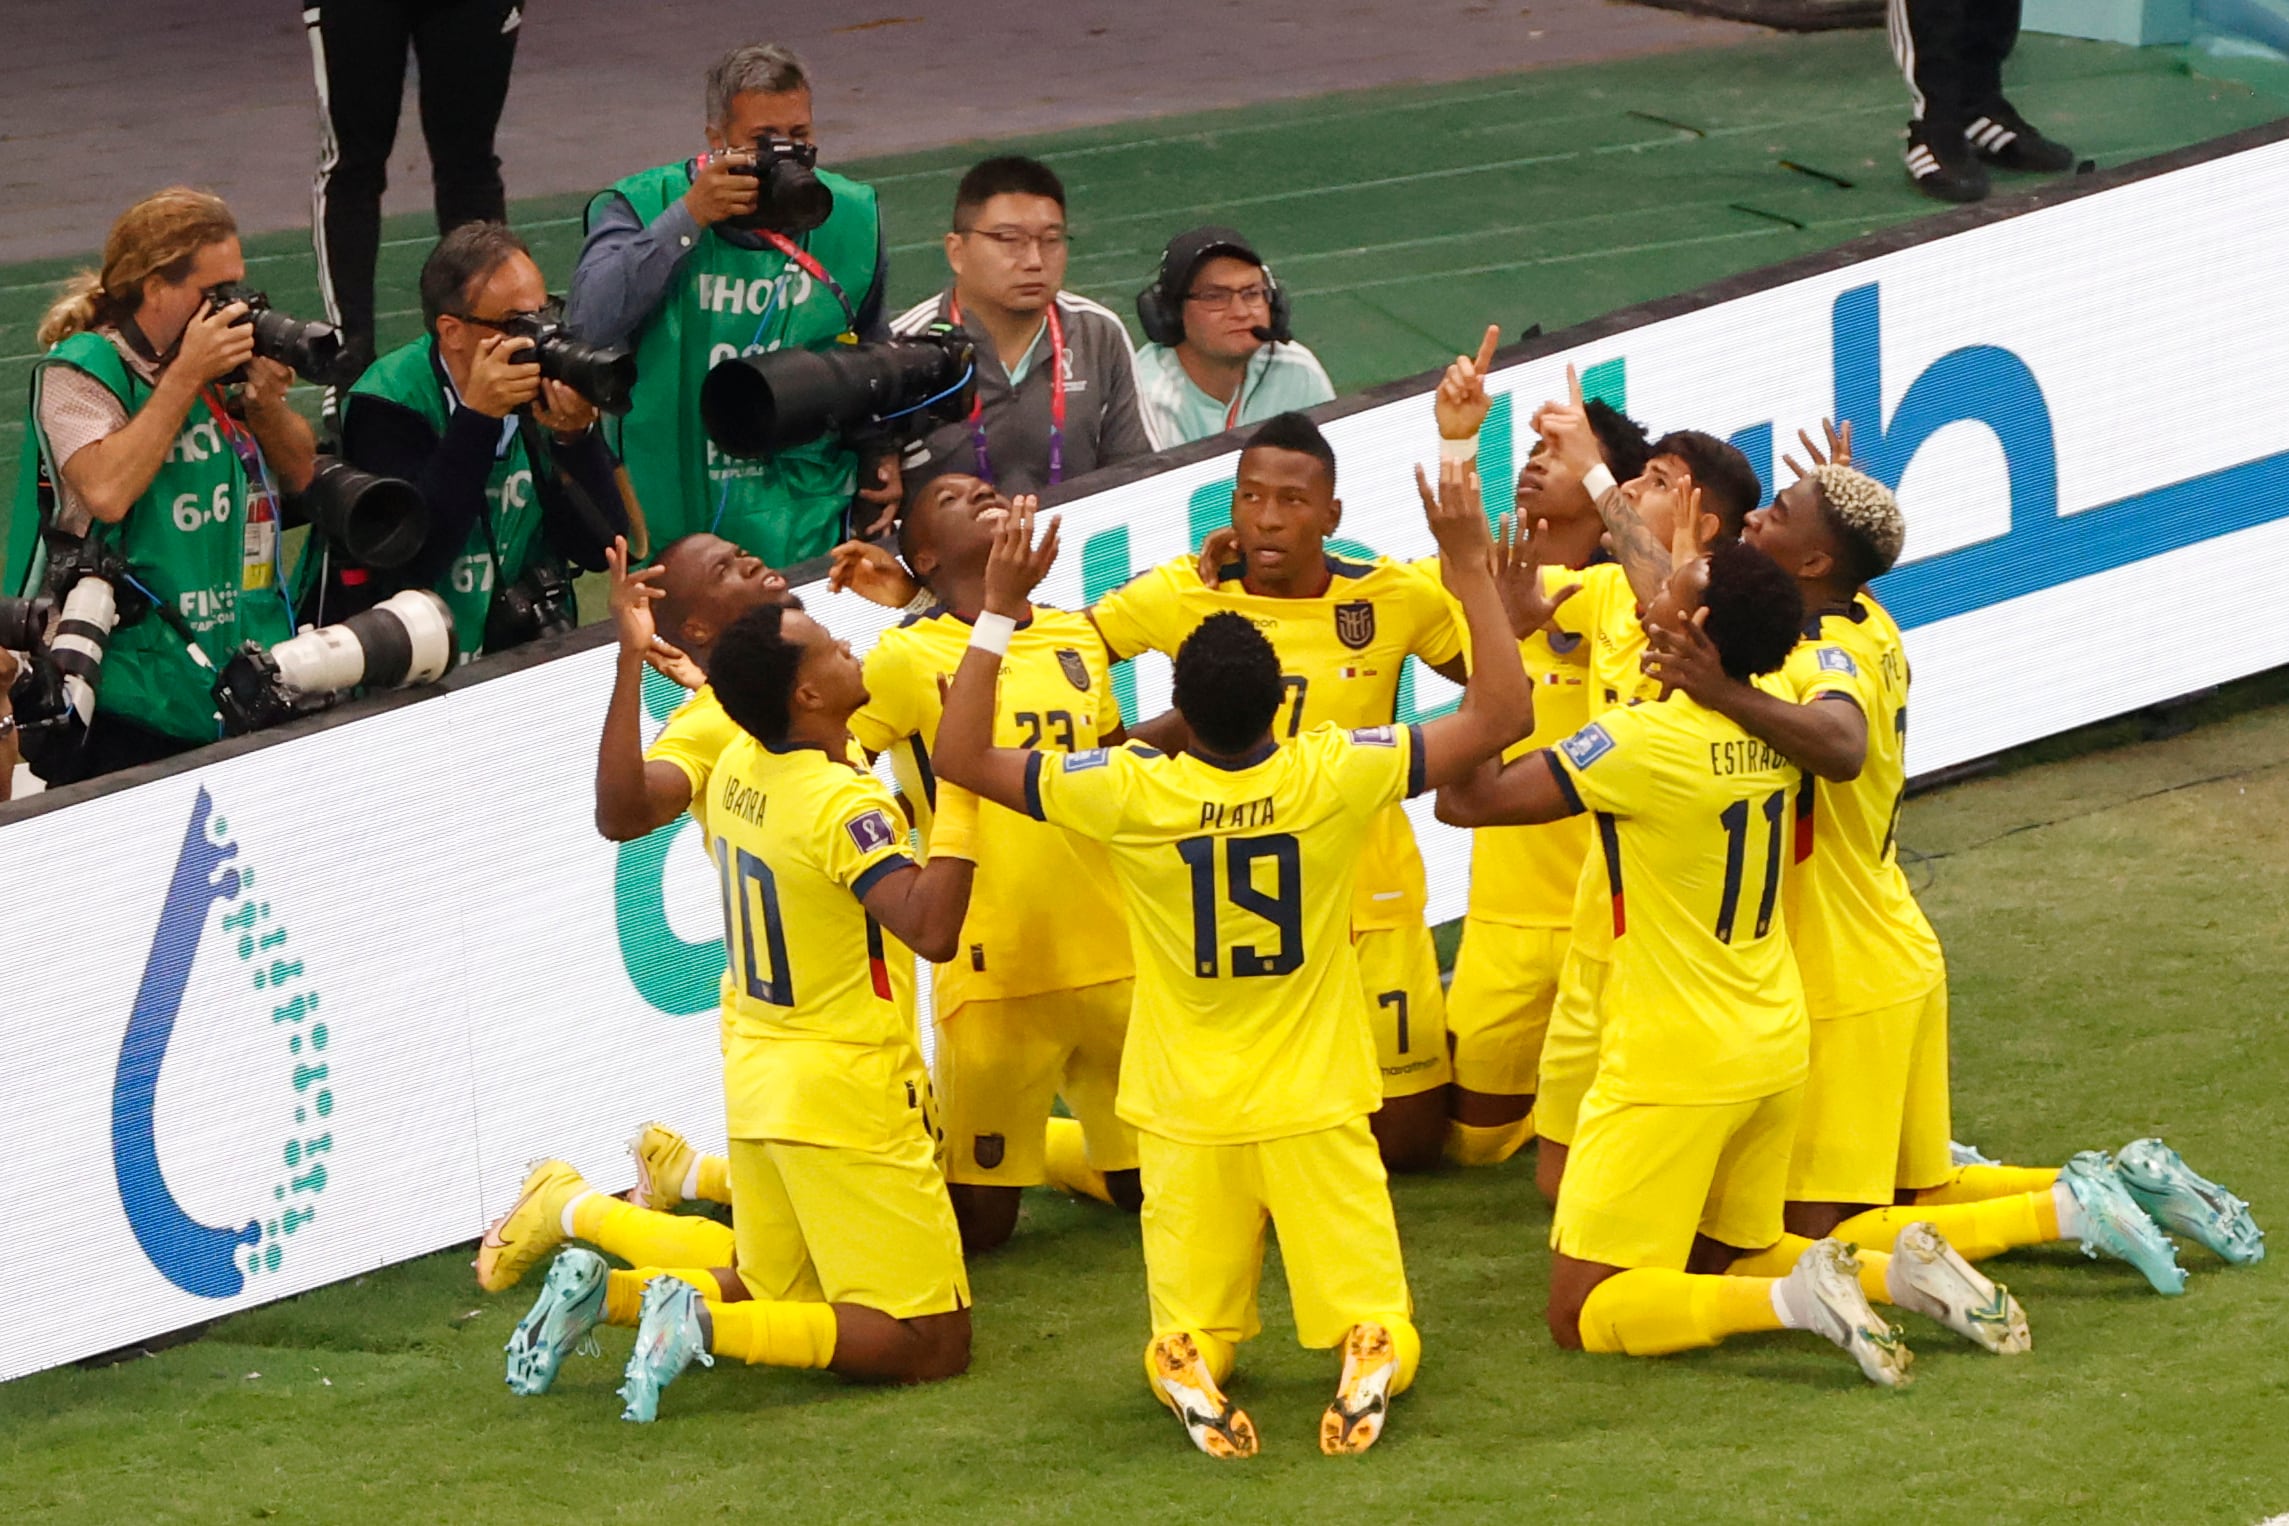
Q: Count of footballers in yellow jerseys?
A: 9